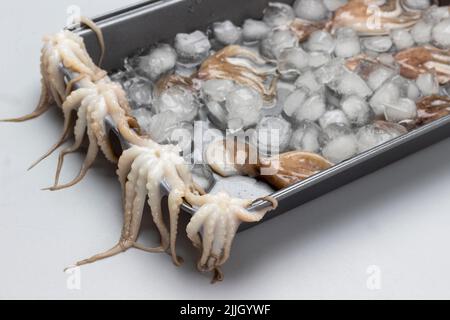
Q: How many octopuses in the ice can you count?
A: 5